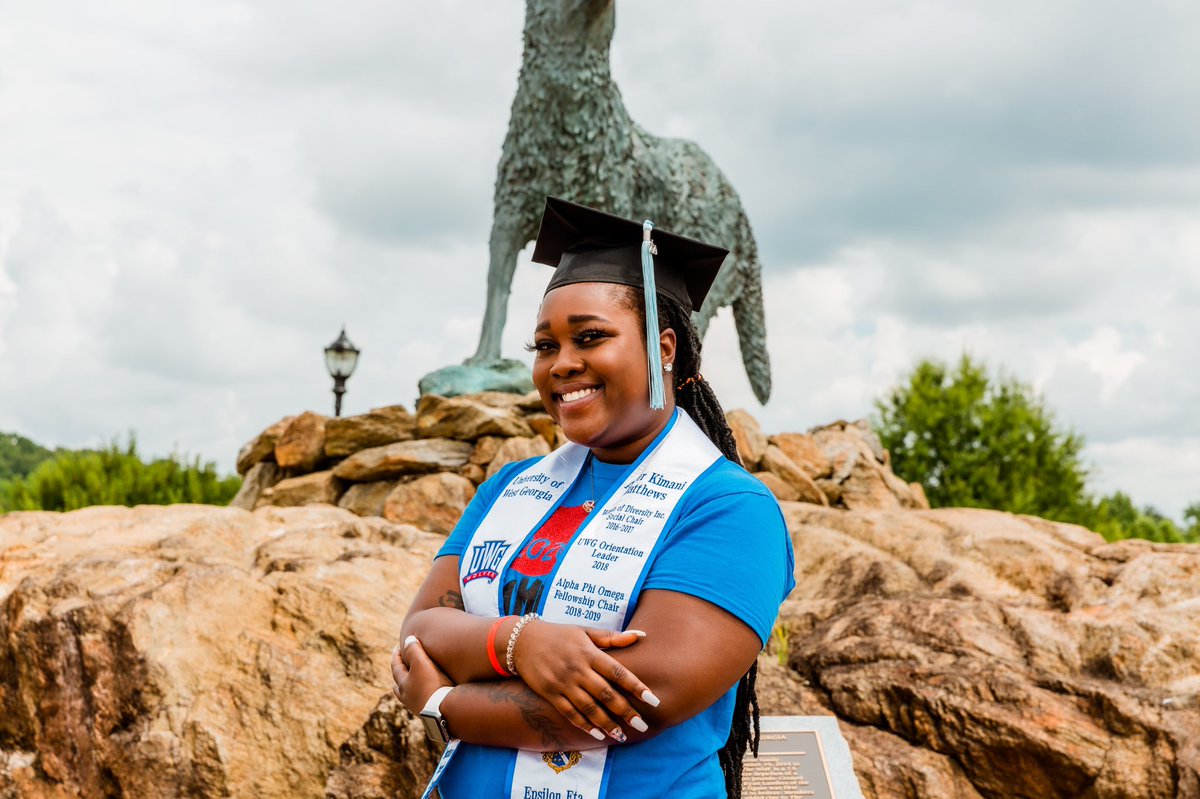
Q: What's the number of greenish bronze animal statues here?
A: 1